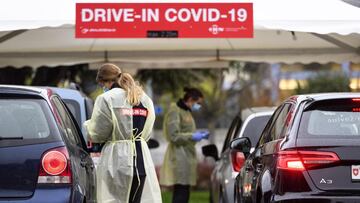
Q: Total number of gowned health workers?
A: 2